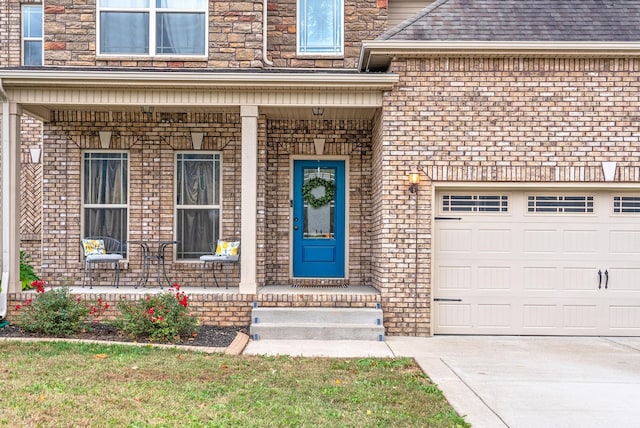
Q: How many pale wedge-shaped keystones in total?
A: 5